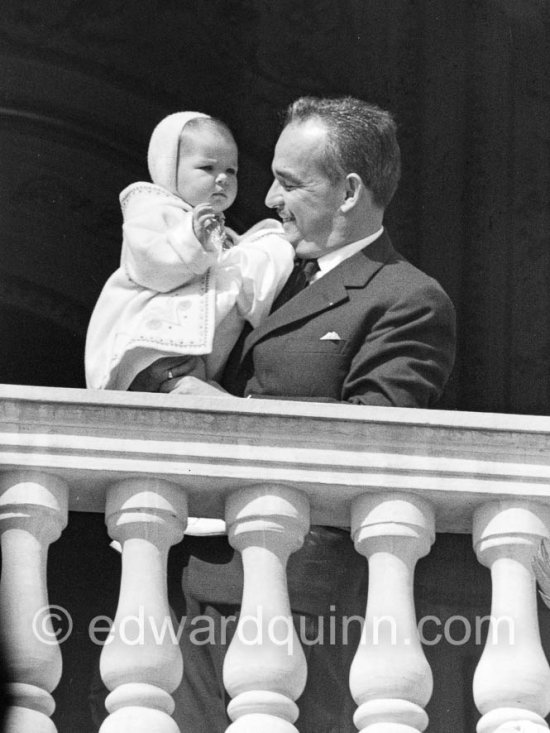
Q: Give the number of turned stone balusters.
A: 5